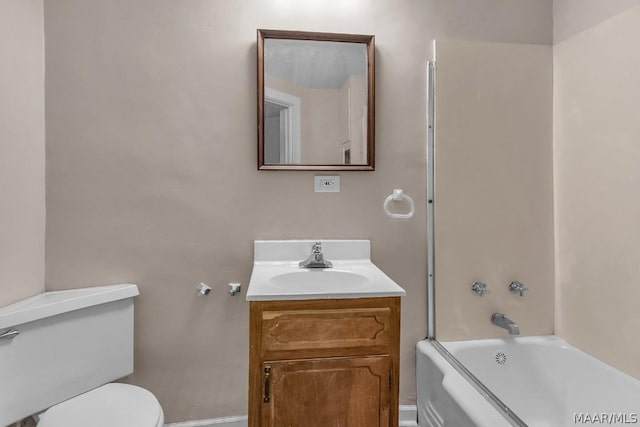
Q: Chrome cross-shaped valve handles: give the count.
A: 2